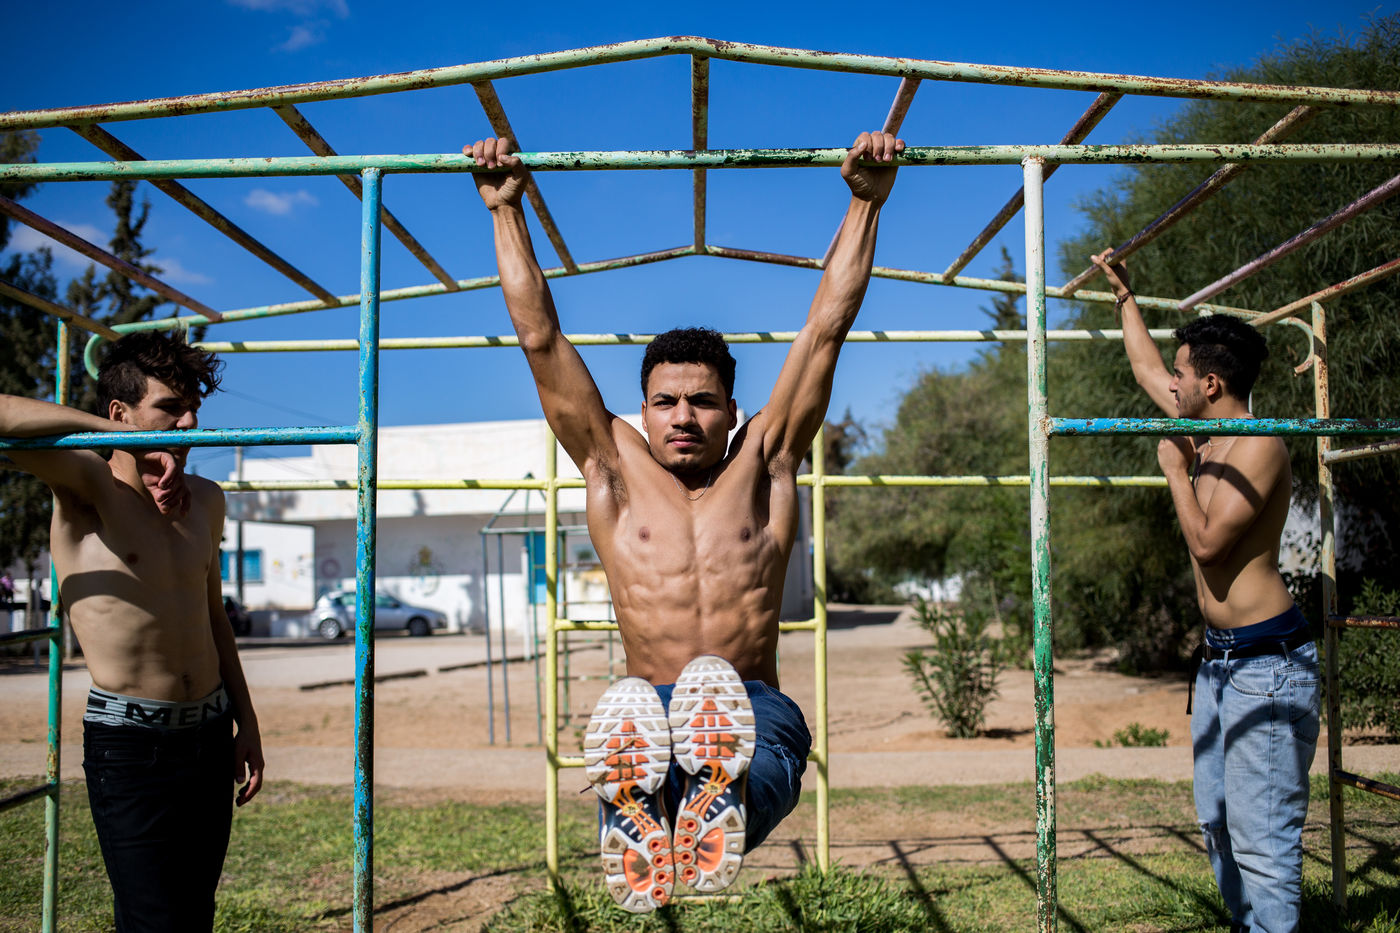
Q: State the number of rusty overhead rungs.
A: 11